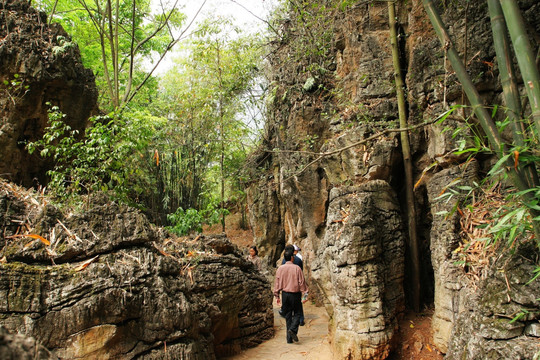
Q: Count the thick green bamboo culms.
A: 3